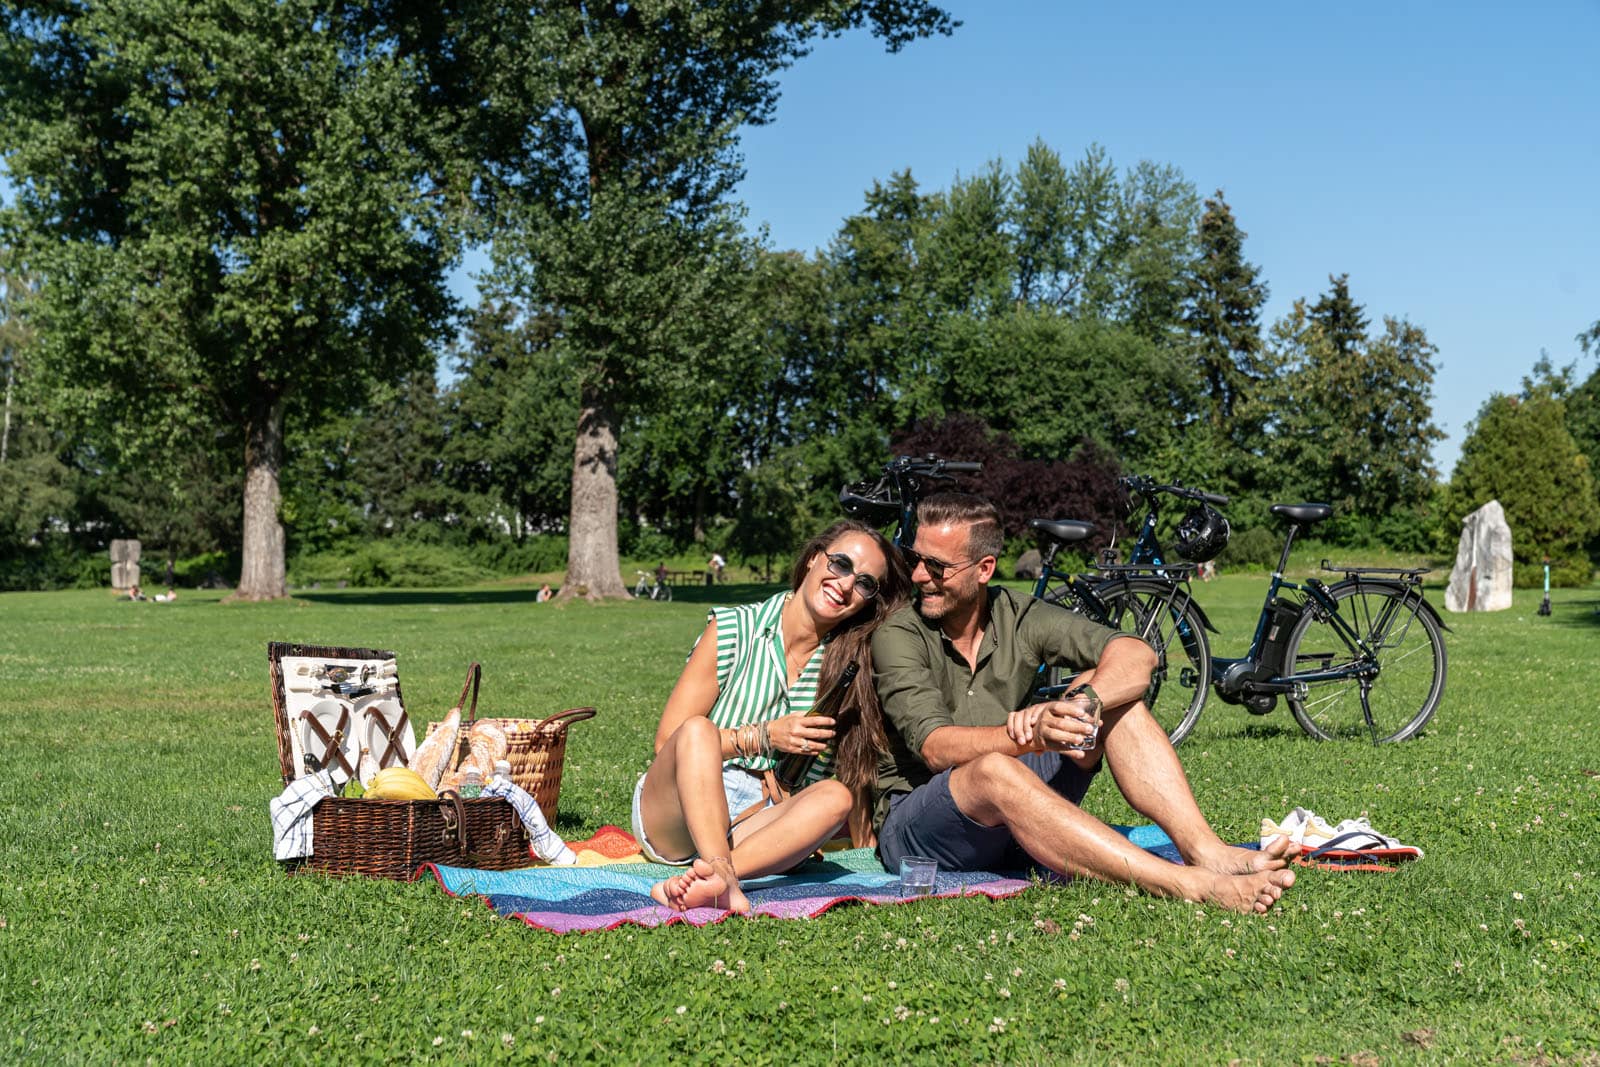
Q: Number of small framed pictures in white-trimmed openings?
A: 0